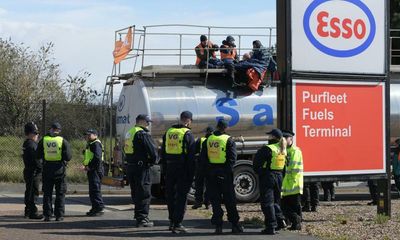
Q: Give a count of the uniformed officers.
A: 9